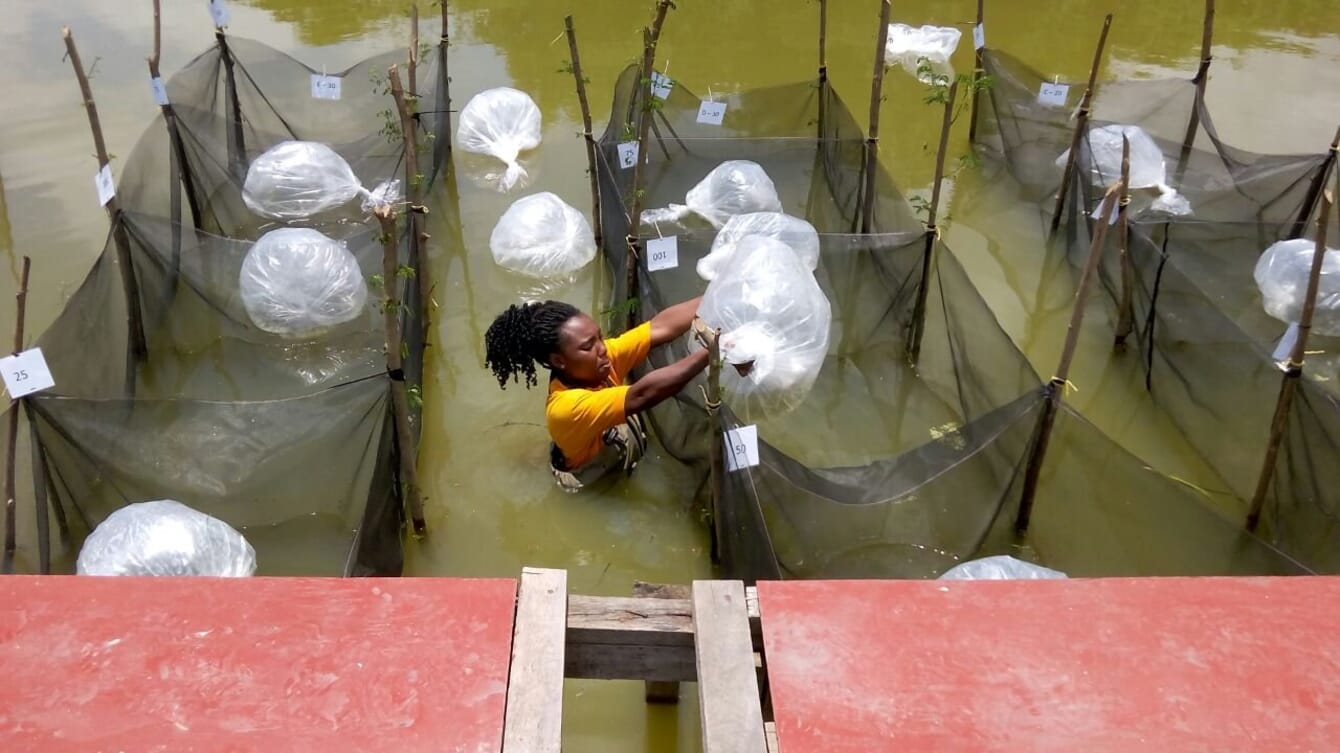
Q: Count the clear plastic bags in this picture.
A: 12